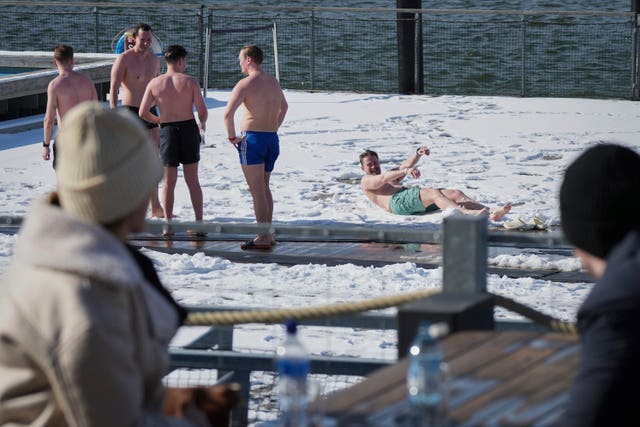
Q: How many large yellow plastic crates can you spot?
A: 0